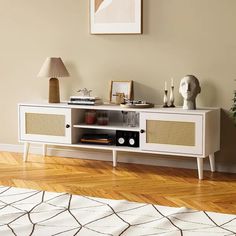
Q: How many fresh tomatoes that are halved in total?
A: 0